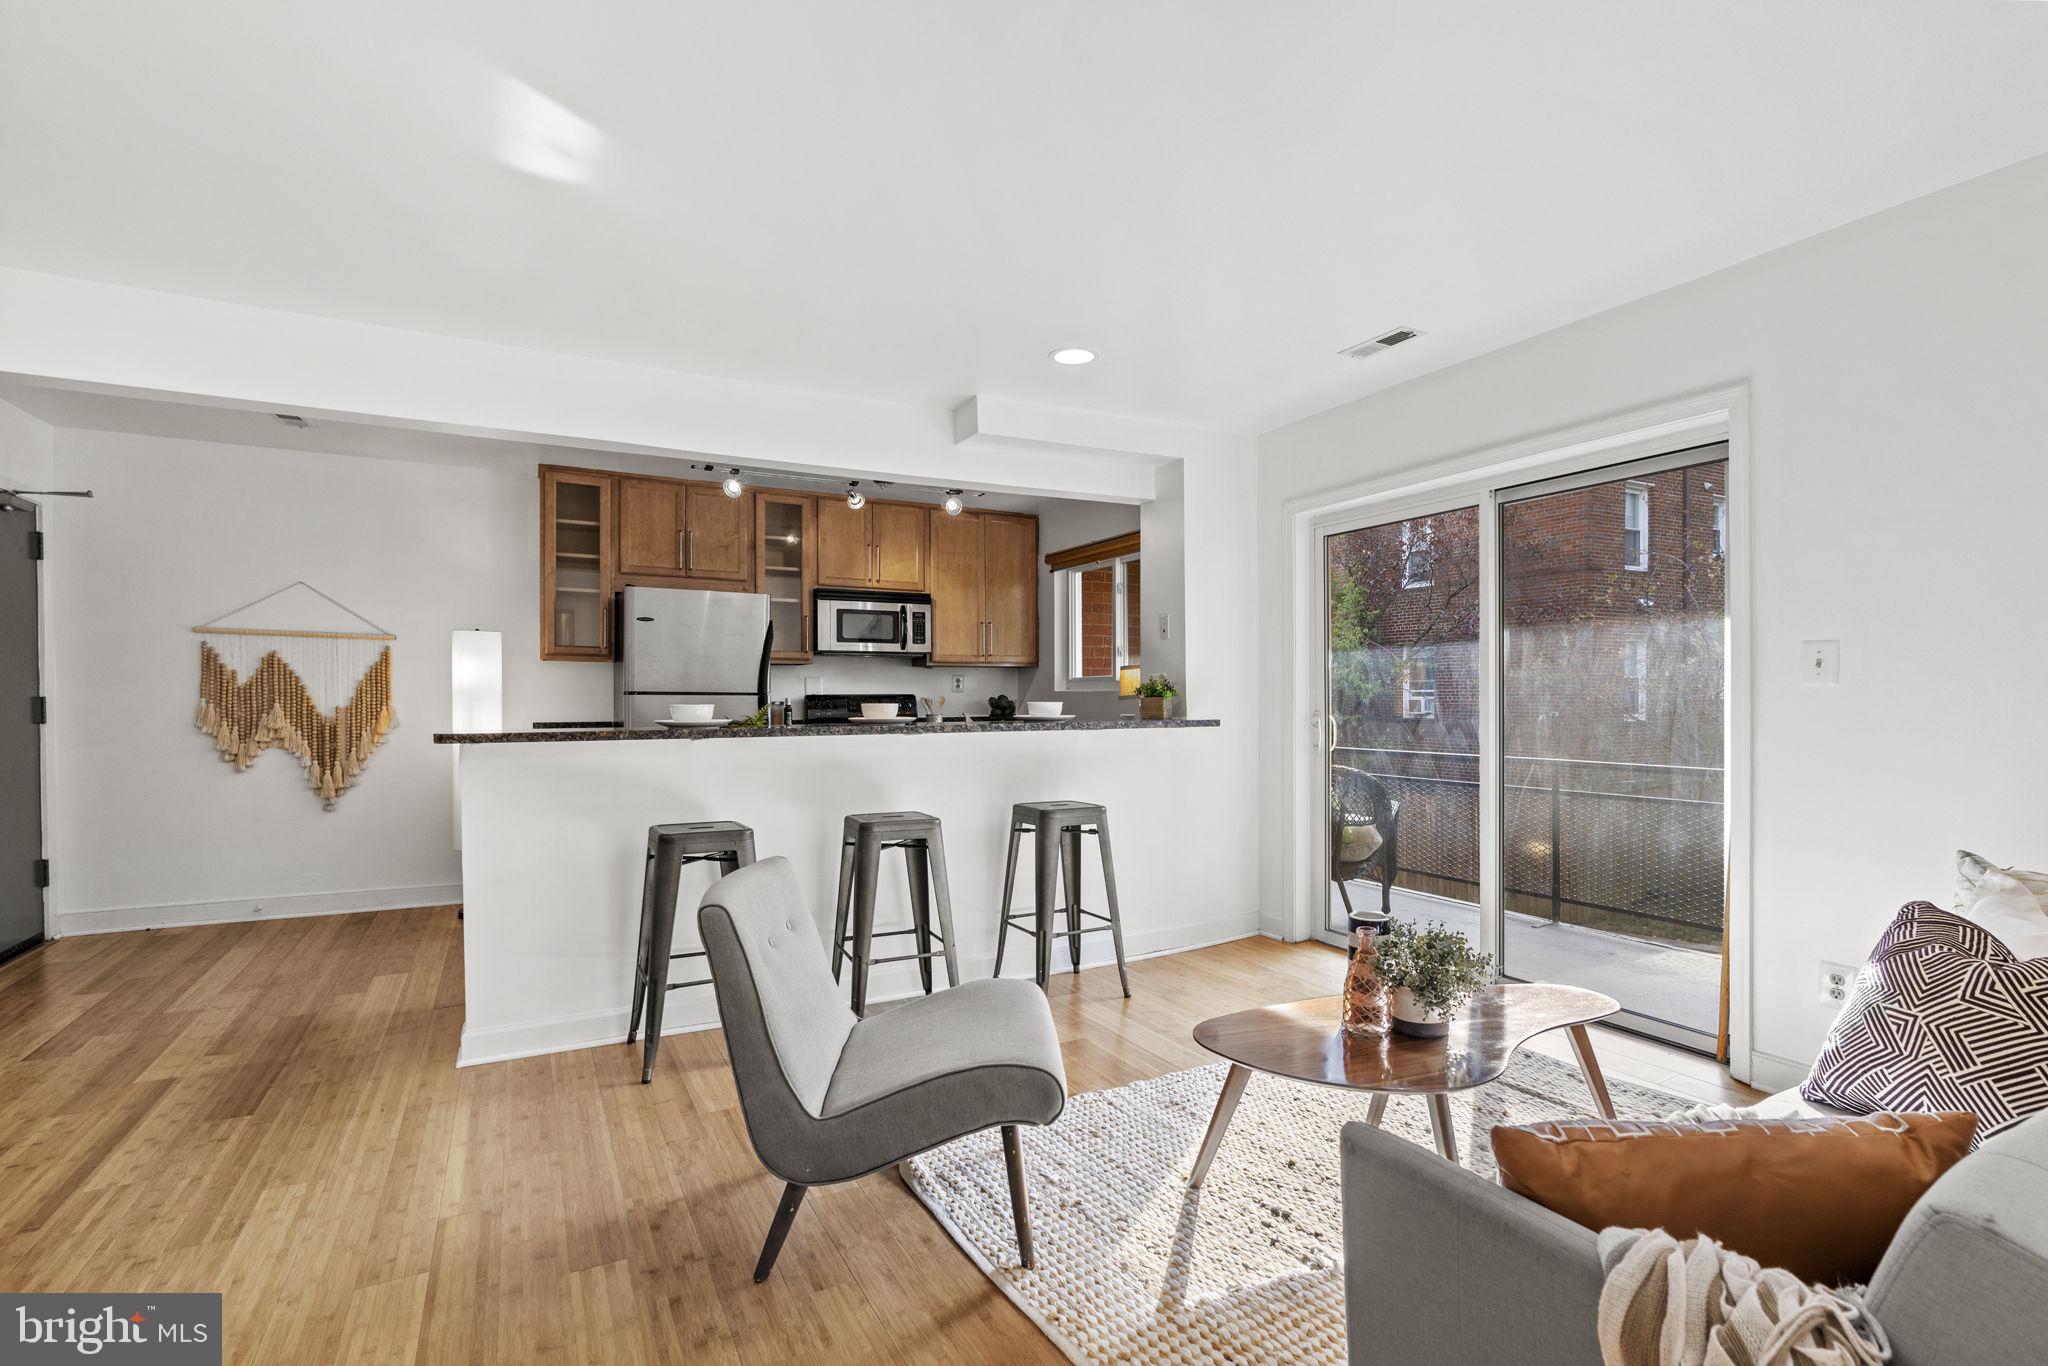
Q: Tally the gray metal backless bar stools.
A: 3